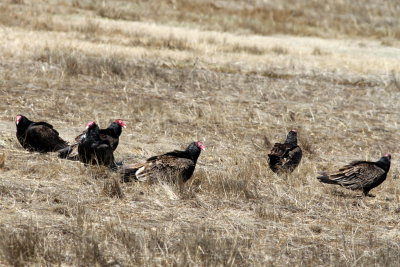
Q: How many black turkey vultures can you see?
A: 6